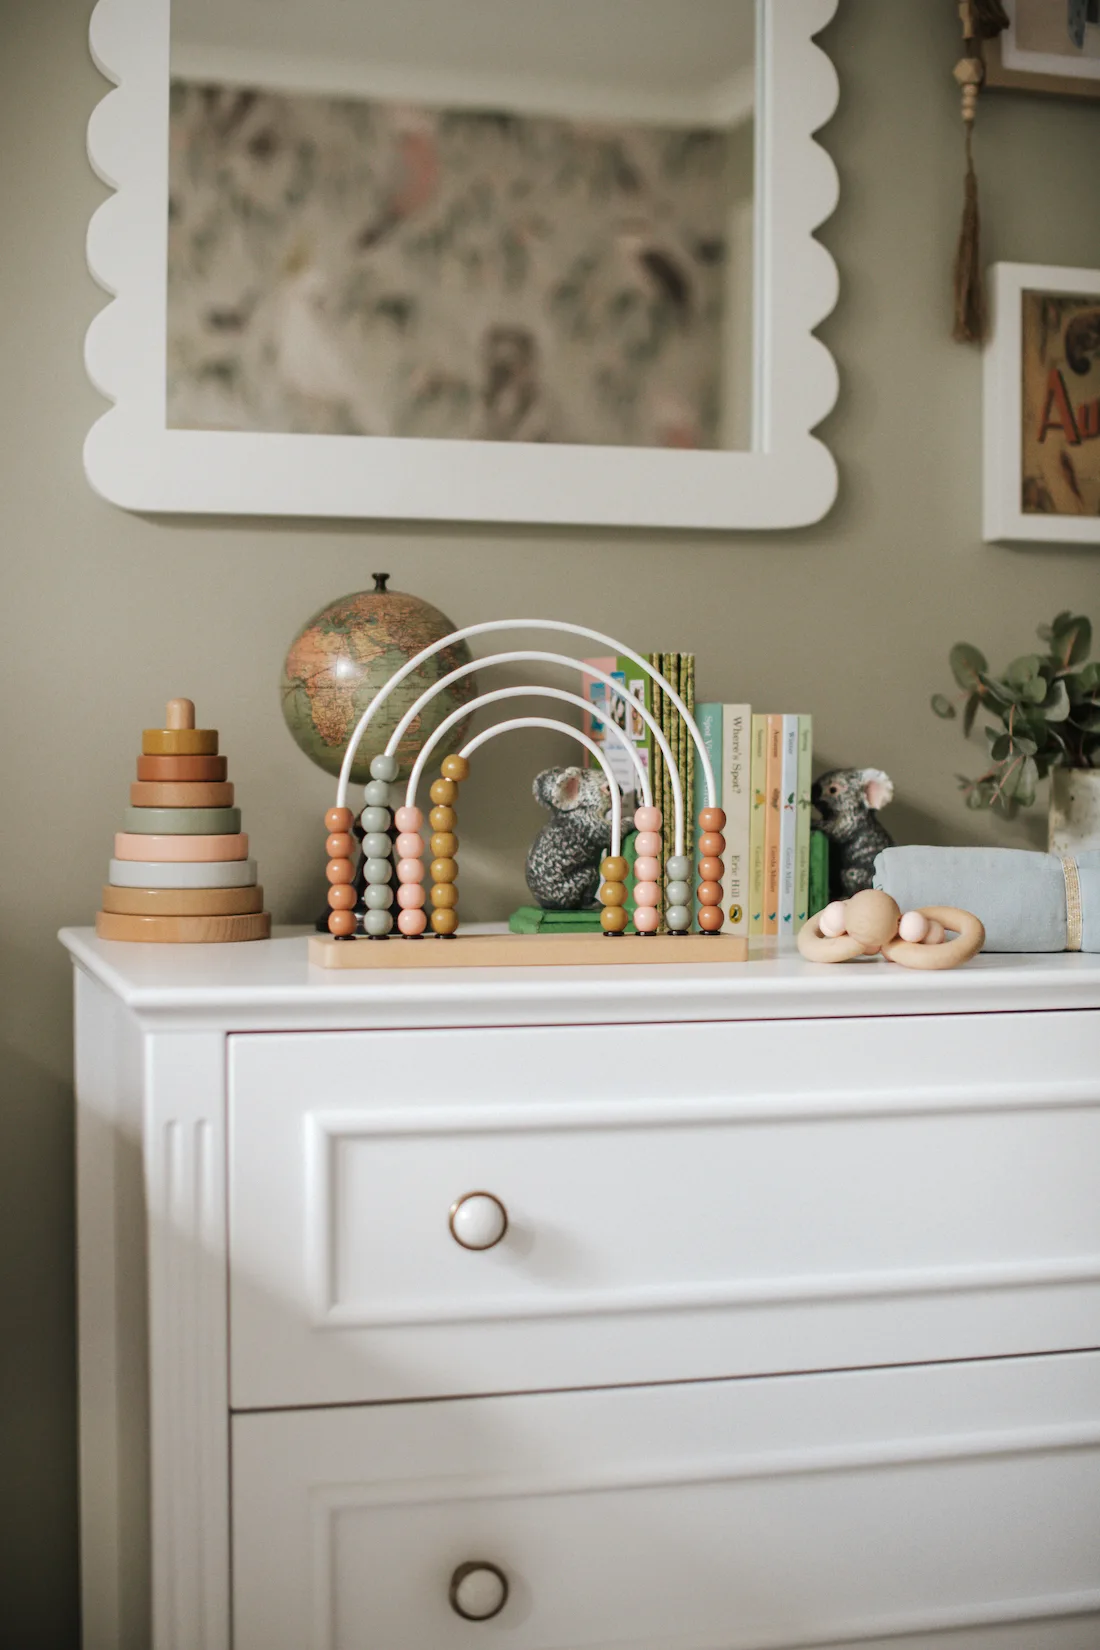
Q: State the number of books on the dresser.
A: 11